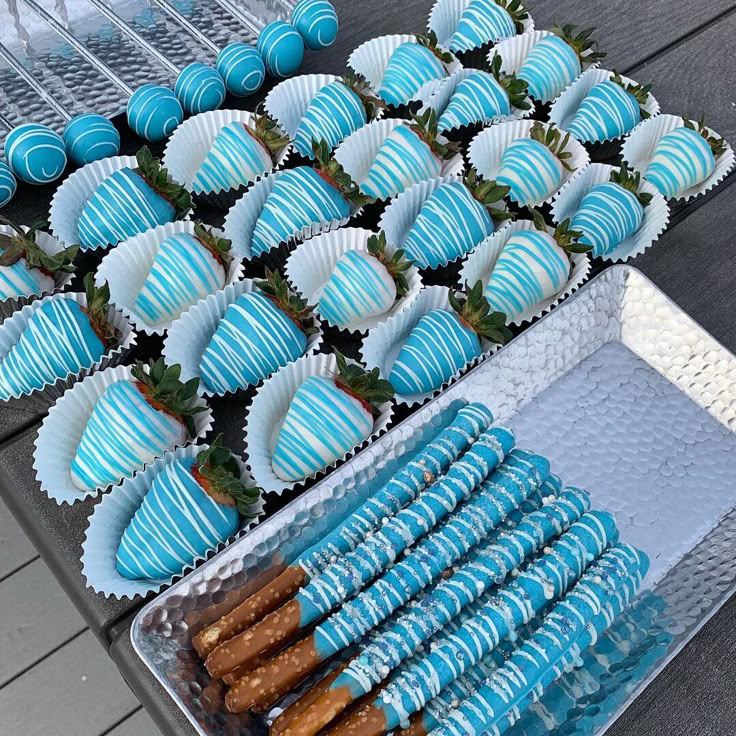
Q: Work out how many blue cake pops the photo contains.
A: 8